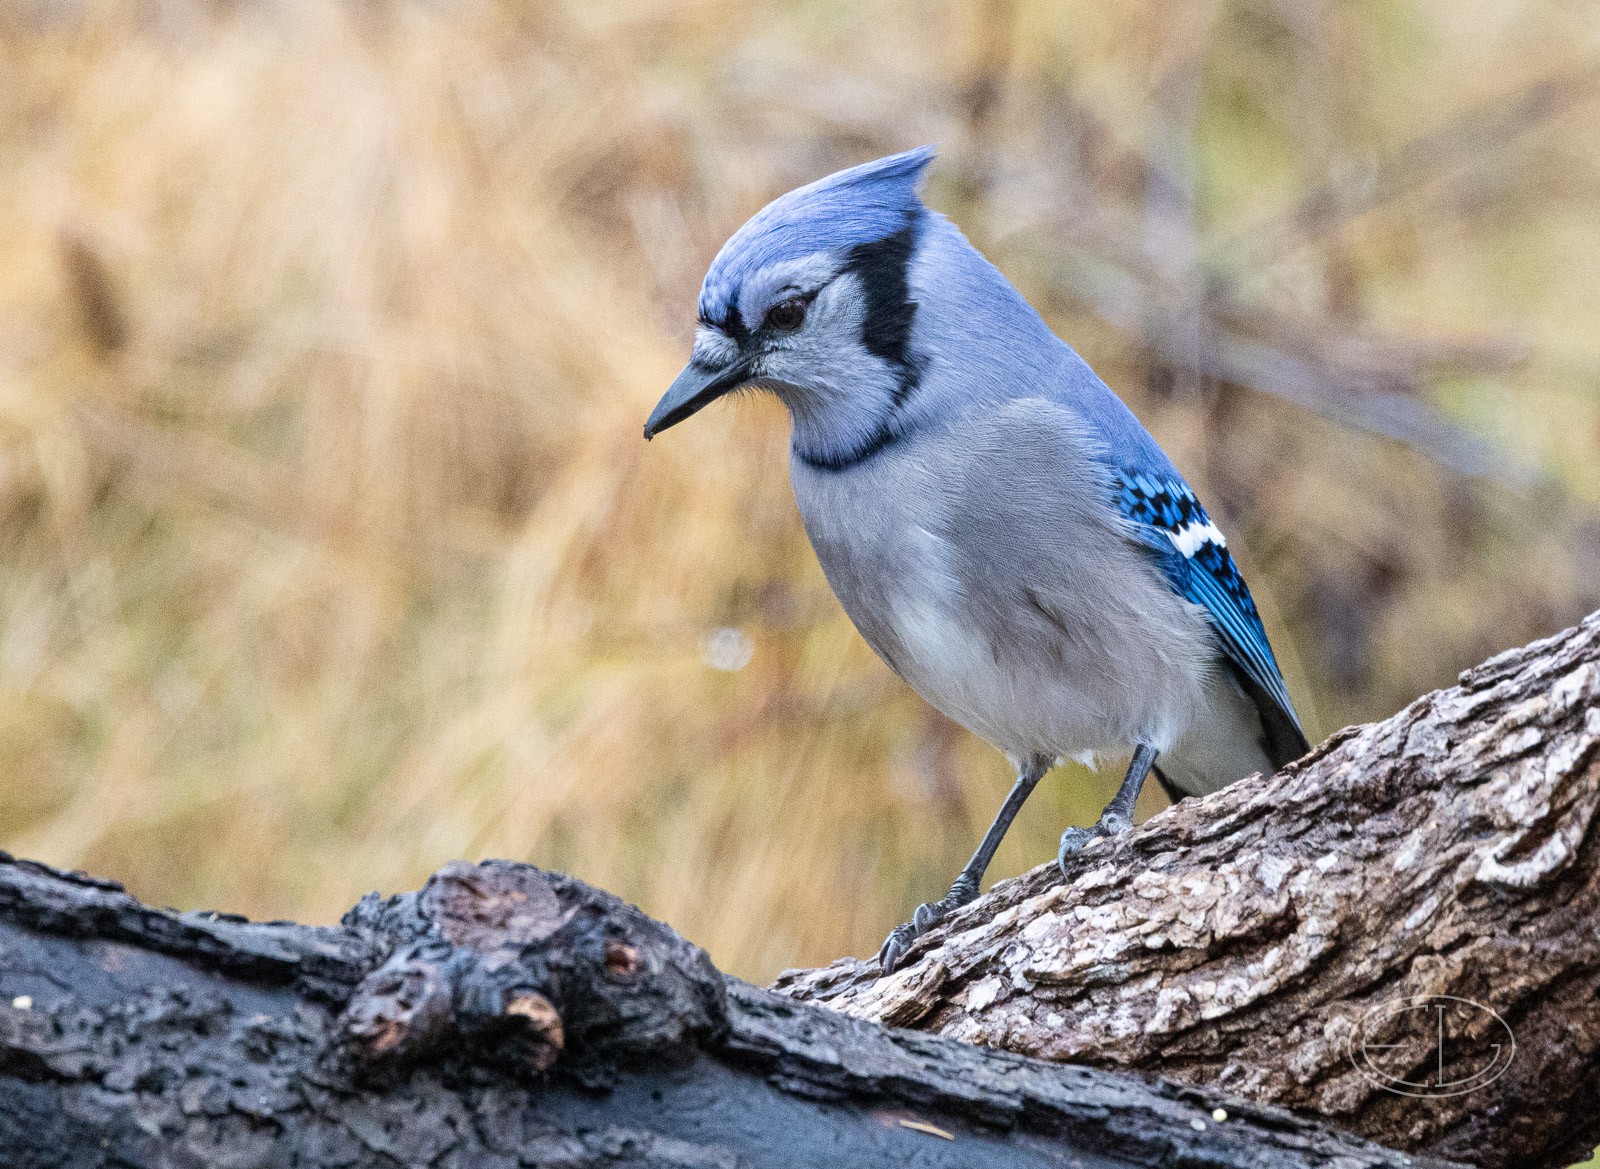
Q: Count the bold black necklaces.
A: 1